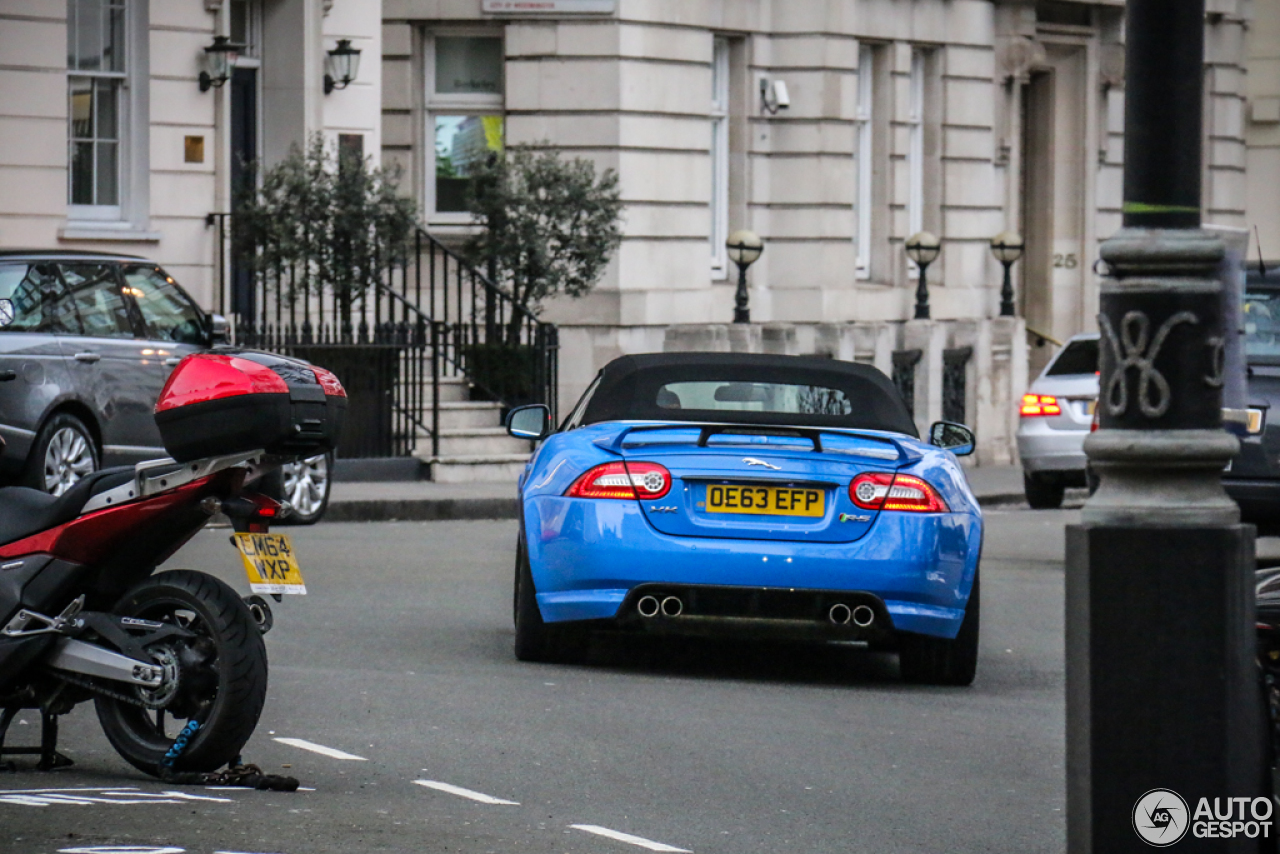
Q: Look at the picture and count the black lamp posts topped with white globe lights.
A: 3